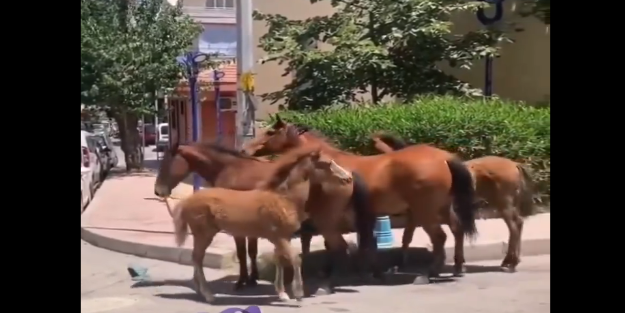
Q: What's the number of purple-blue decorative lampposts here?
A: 3